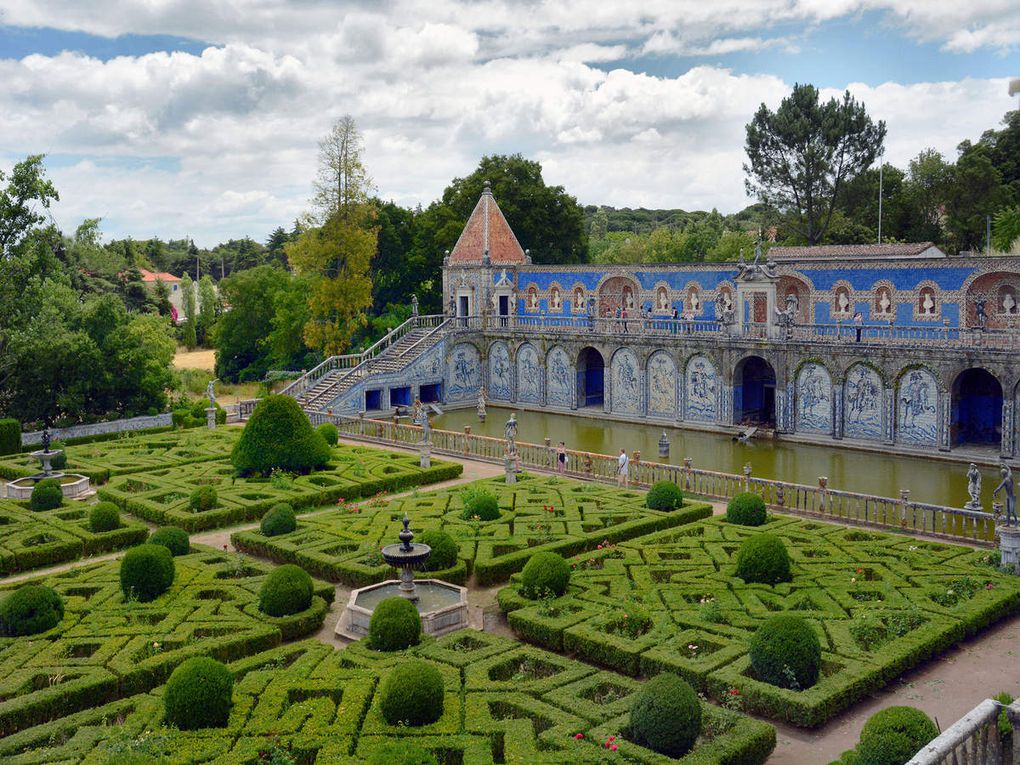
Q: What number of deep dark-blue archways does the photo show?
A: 3